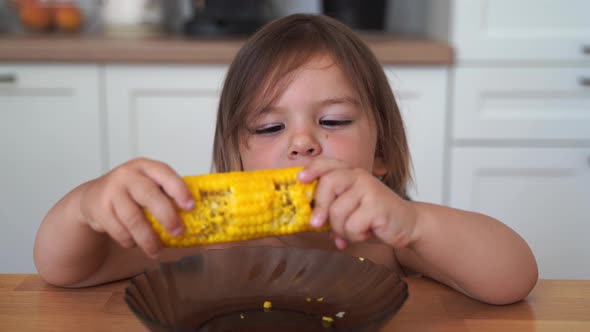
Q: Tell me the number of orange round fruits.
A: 2